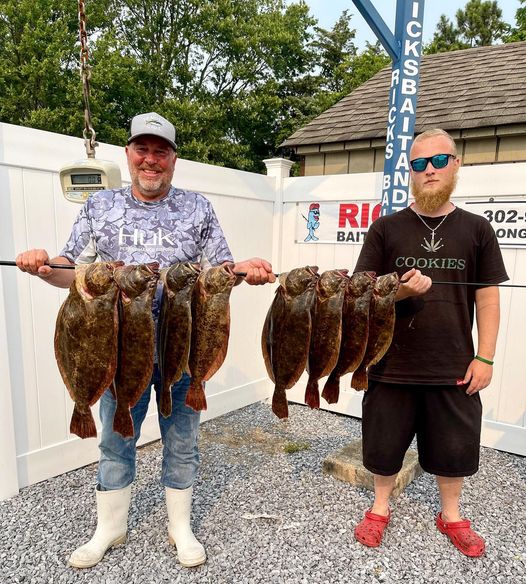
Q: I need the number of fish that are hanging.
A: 8